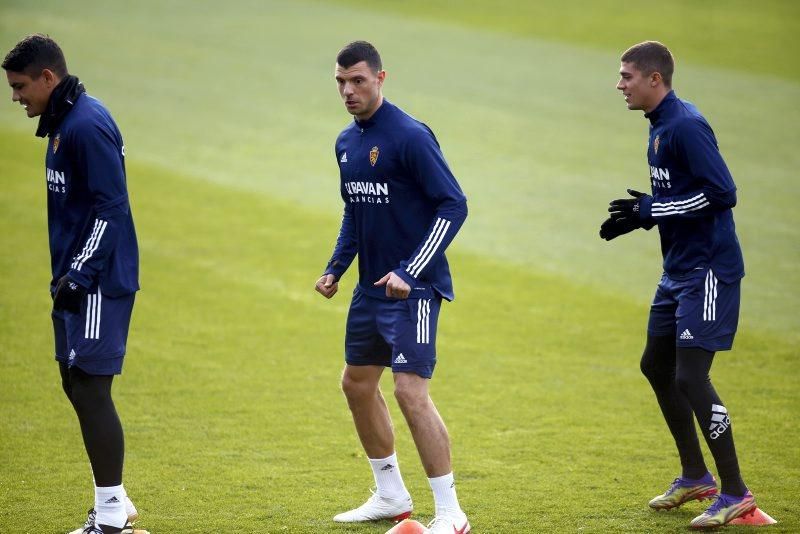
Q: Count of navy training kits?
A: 3